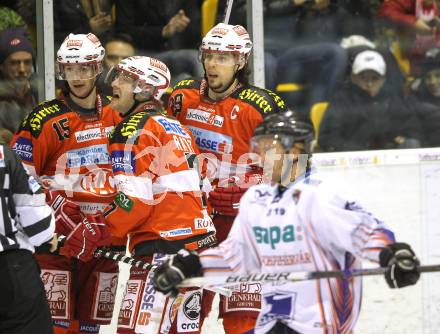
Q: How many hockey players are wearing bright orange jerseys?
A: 3